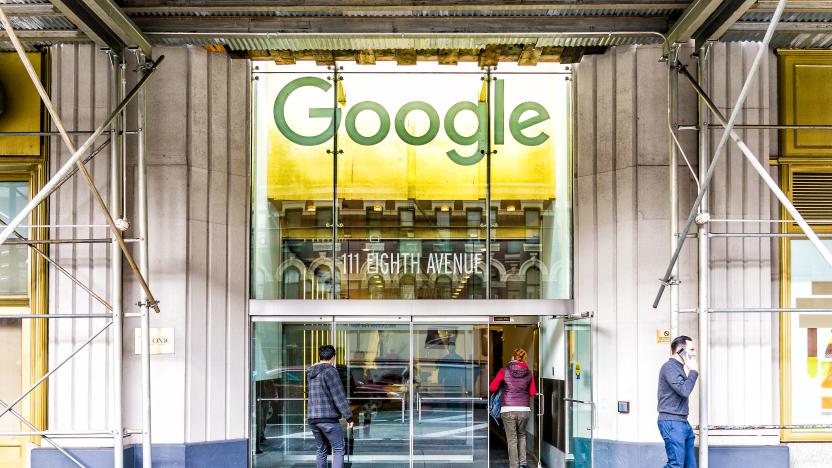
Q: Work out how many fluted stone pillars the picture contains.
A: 2